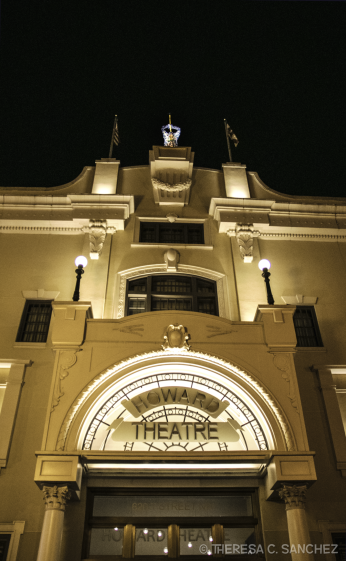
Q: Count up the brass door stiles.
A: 3